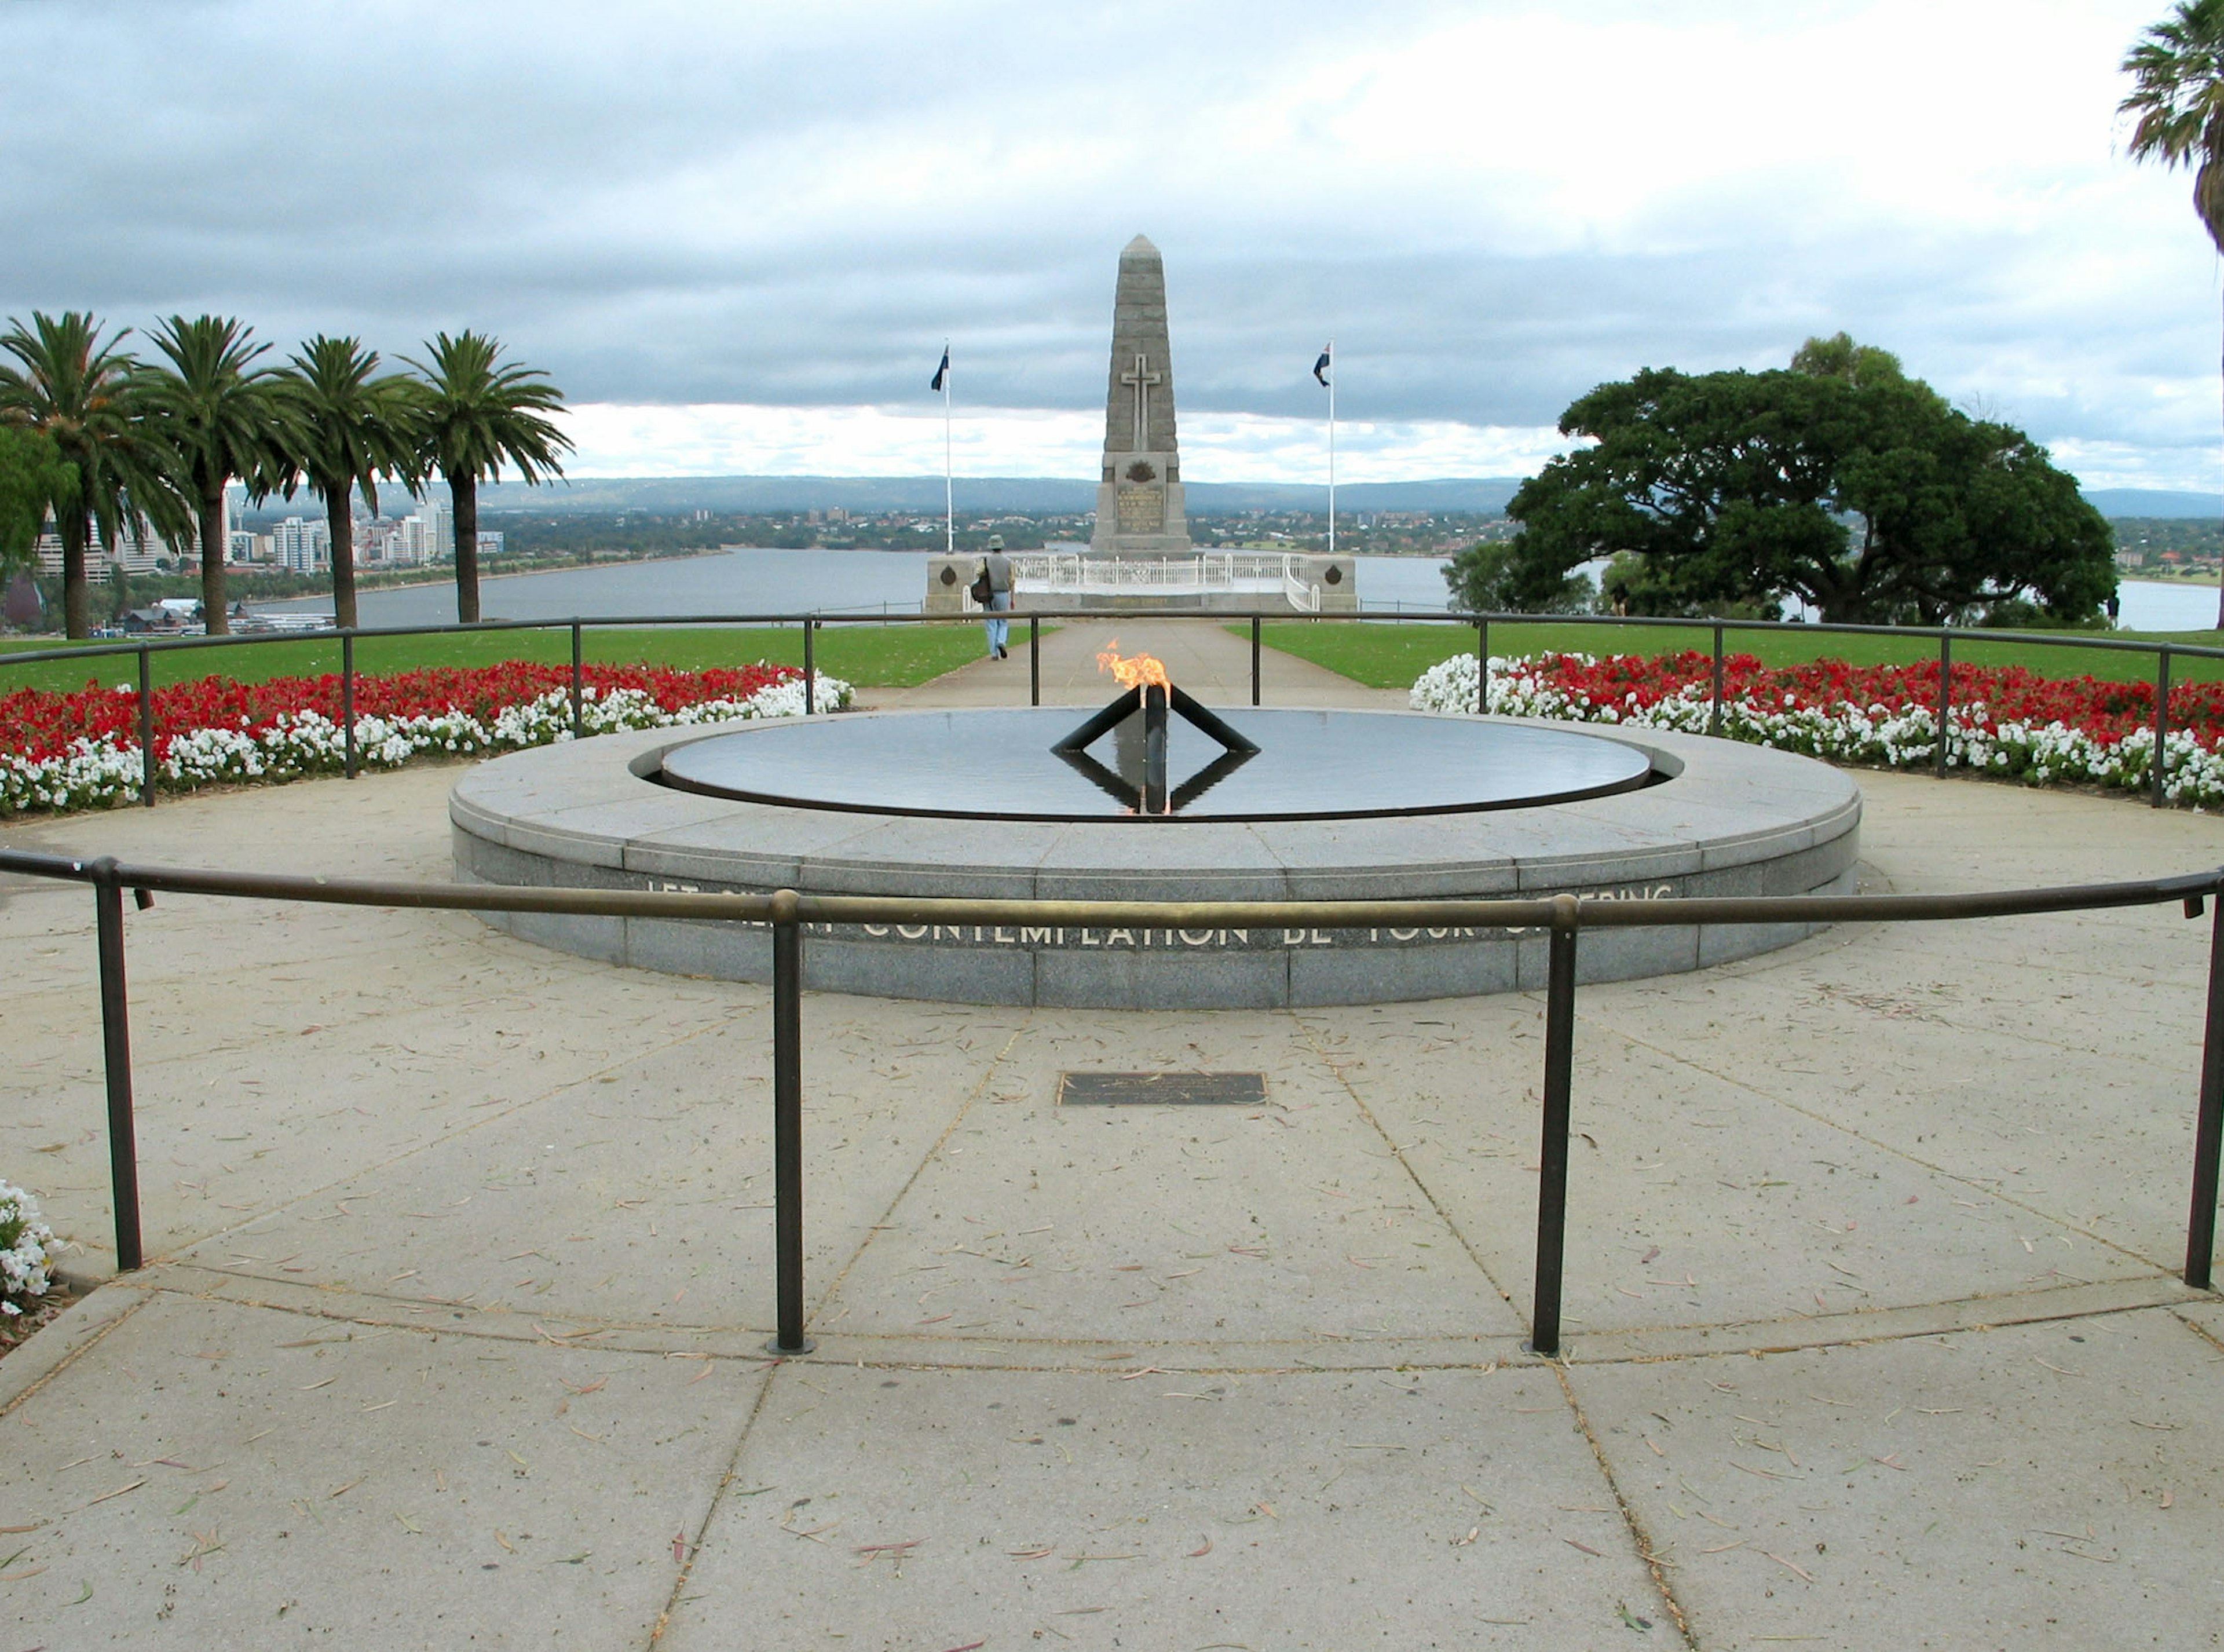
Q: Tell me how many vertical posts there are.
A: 14